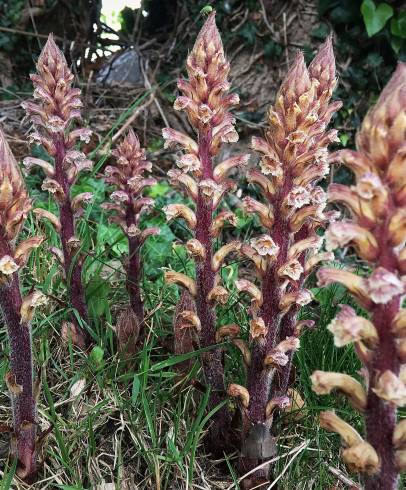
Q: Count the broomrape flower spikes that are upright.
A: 7